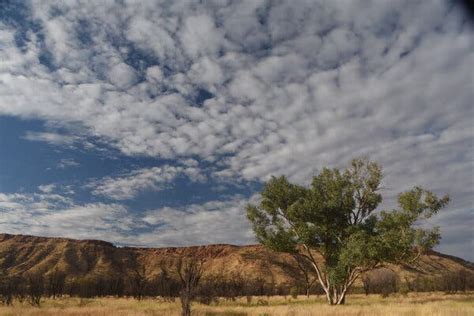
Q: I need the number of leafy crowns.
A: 1